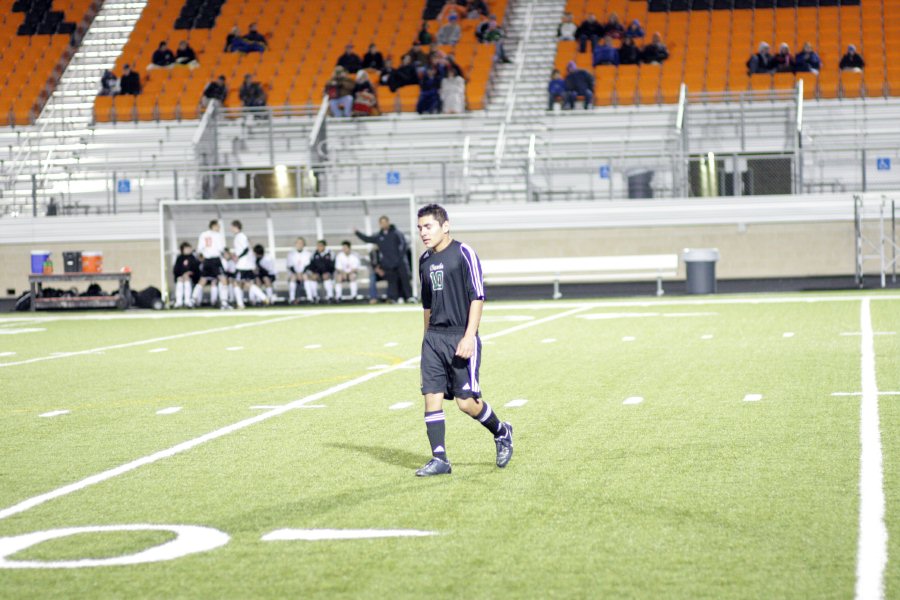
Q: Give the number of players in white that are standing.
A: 2